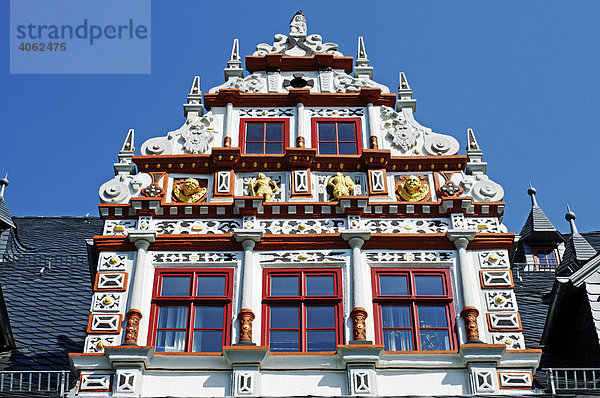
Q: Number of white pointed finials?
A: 6